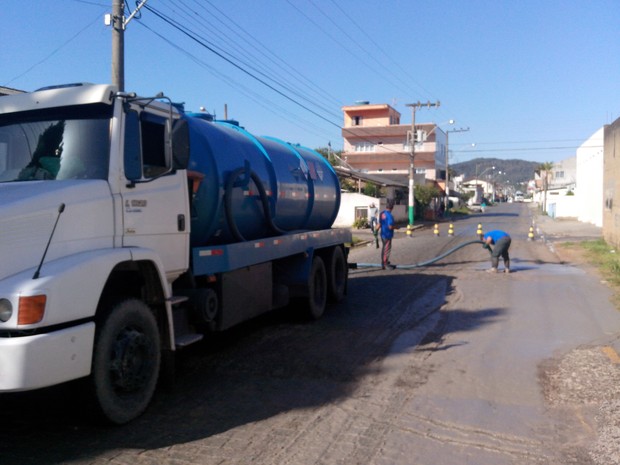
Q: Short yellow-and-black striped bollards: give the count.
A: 5